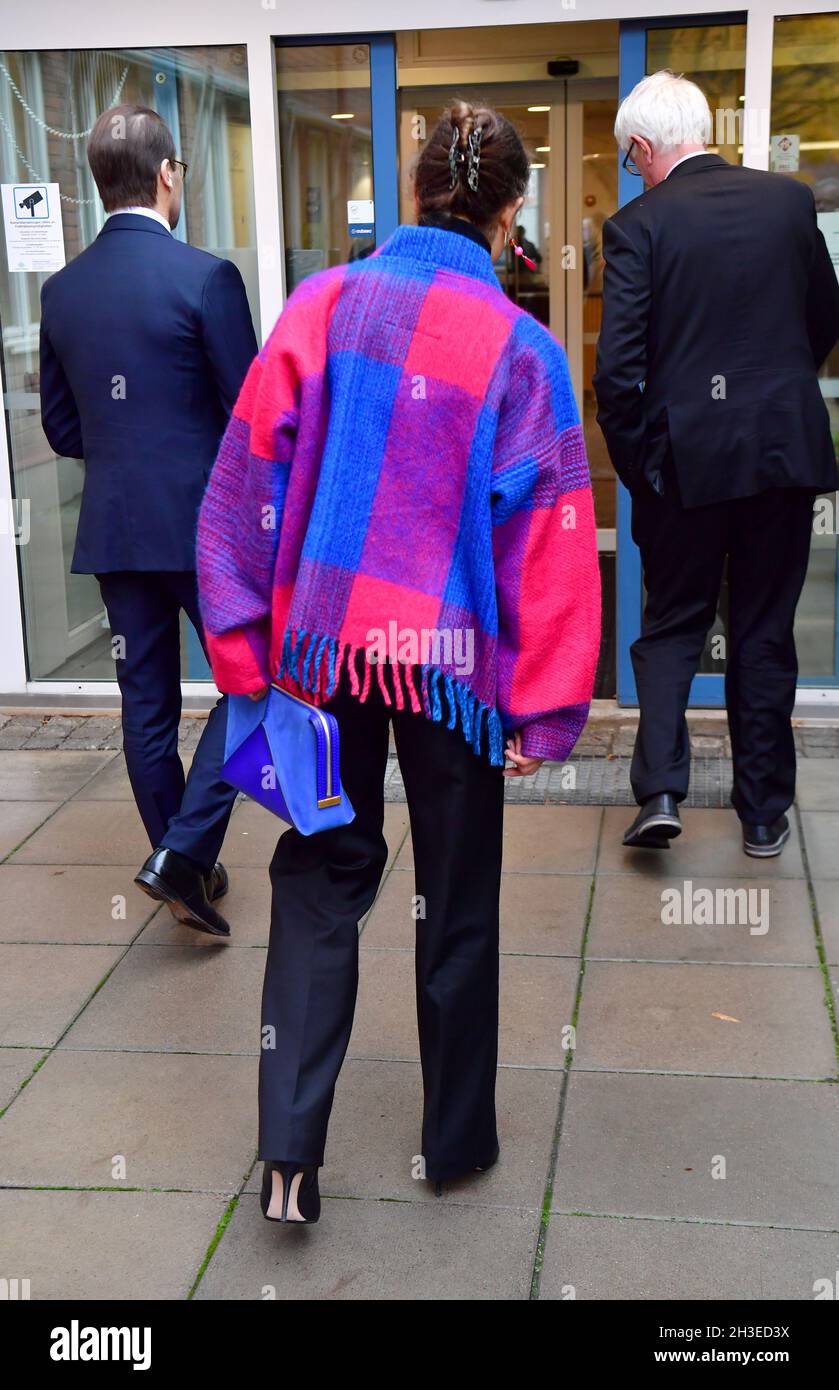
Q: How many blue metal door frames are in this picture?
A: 2